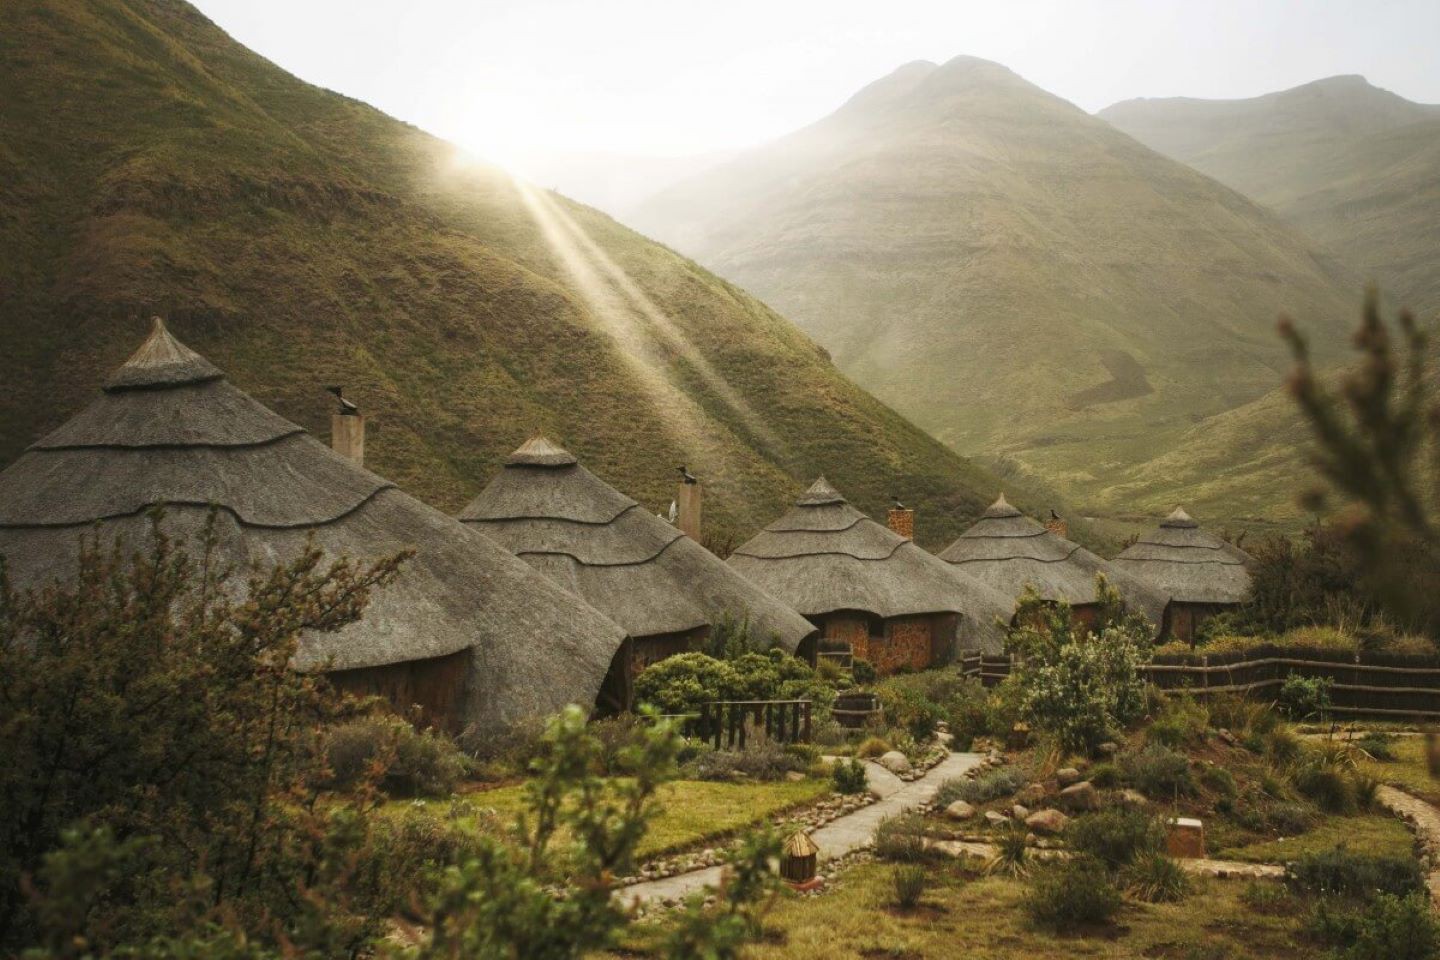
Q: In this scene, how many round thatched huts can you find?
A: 5